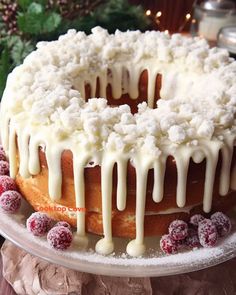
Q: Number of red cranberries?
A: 13